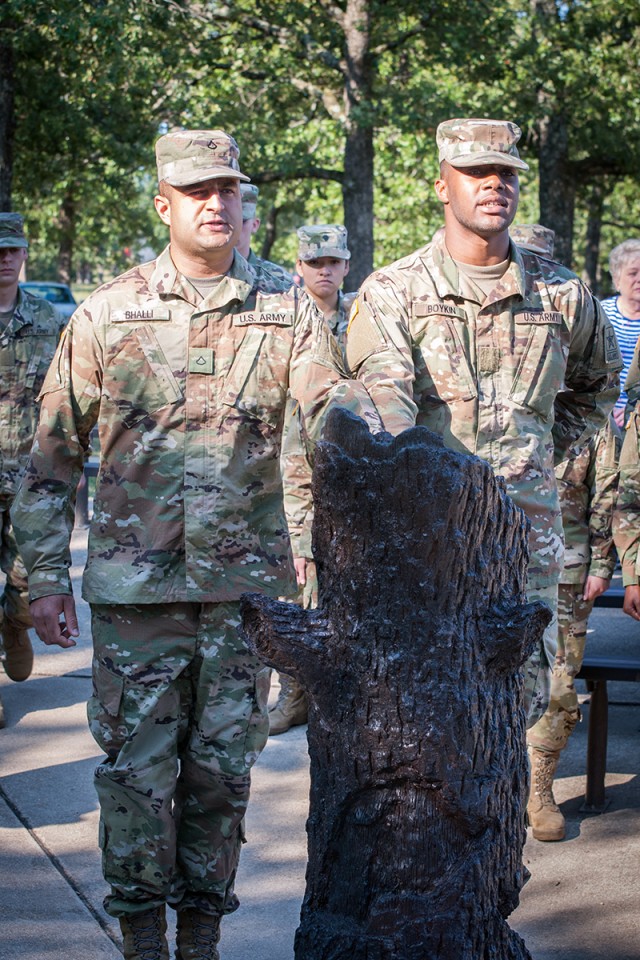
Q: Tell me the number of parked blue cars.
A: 1